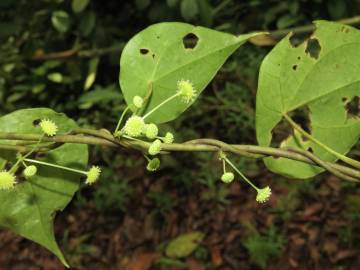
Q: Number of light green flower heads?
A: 13